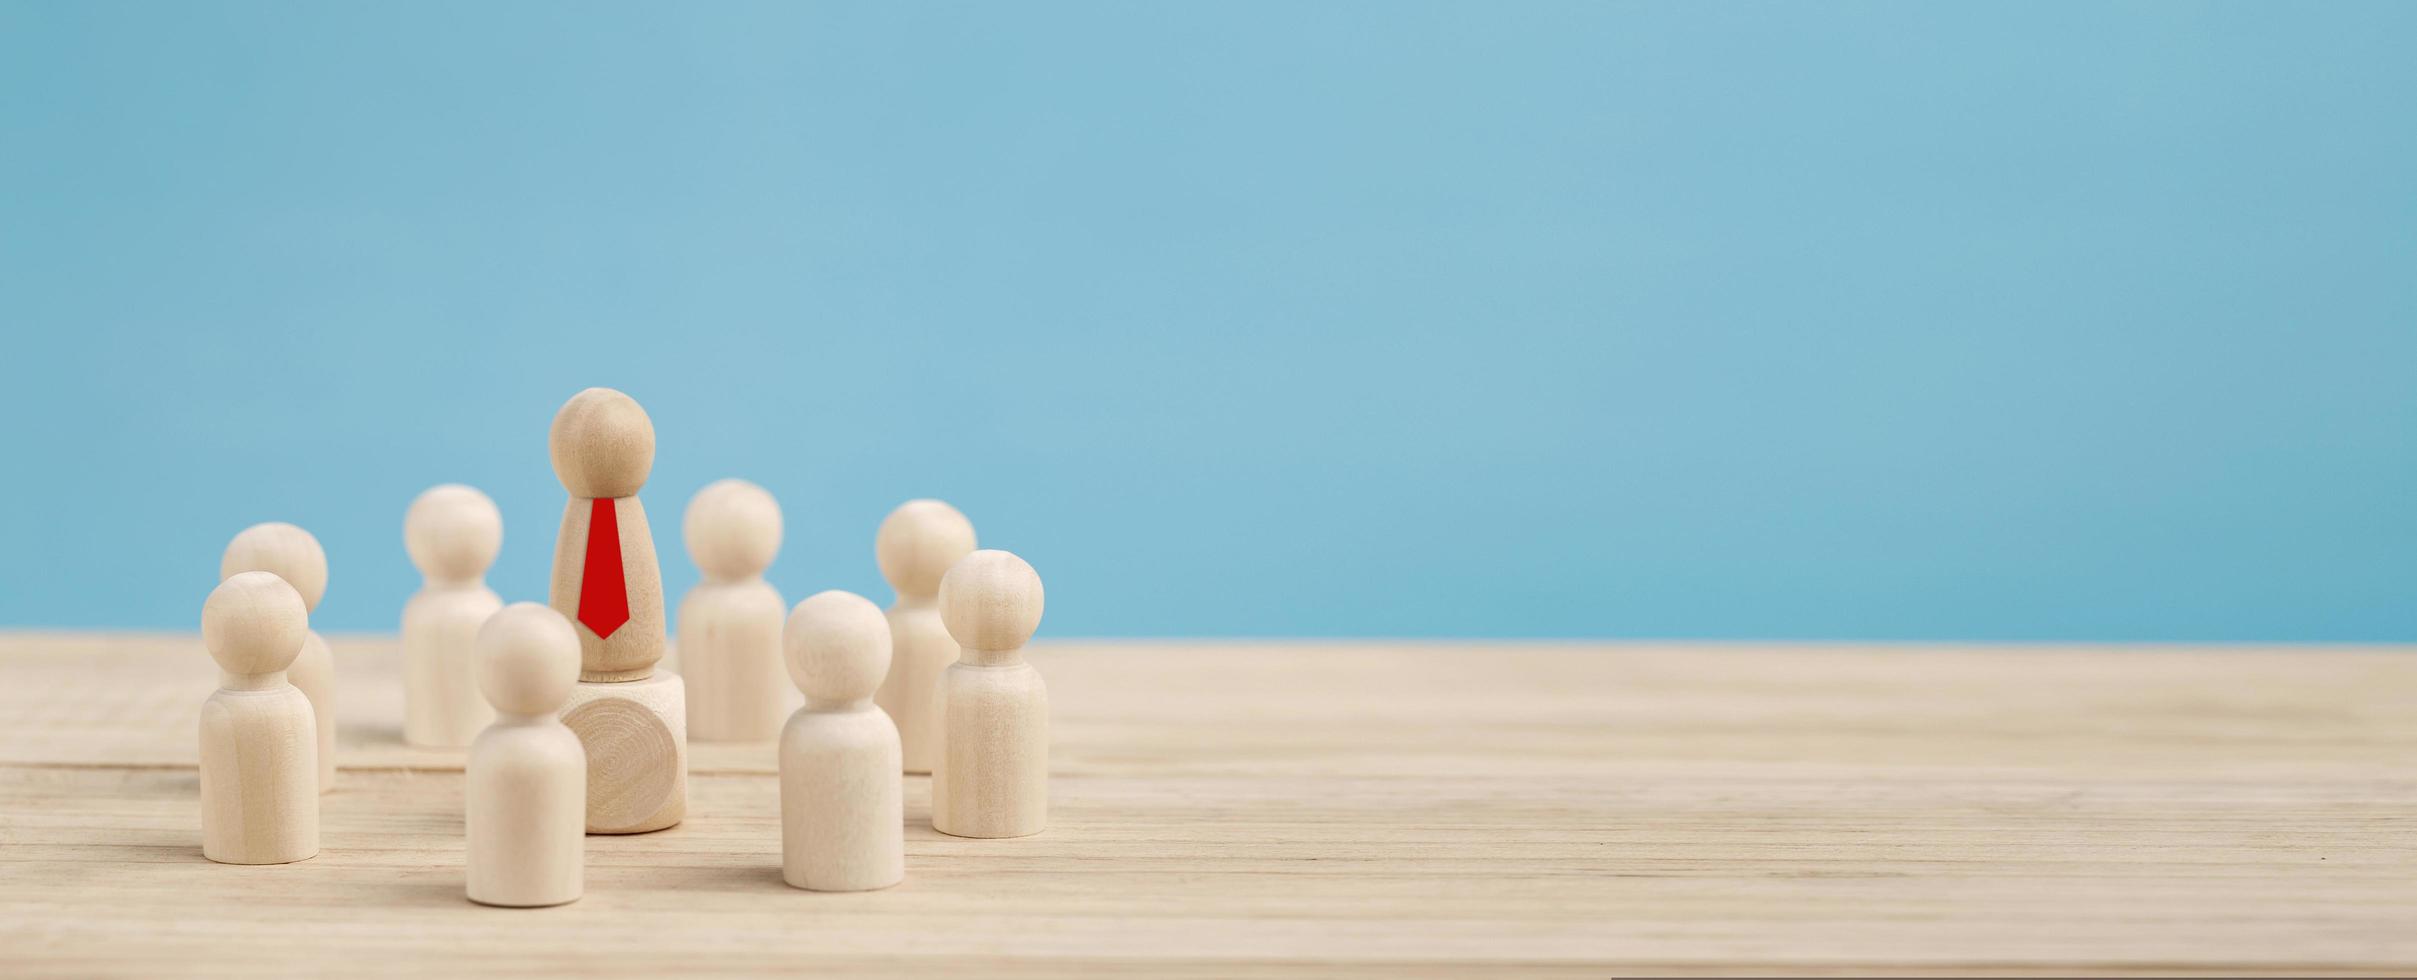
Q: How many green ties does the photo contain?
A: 0